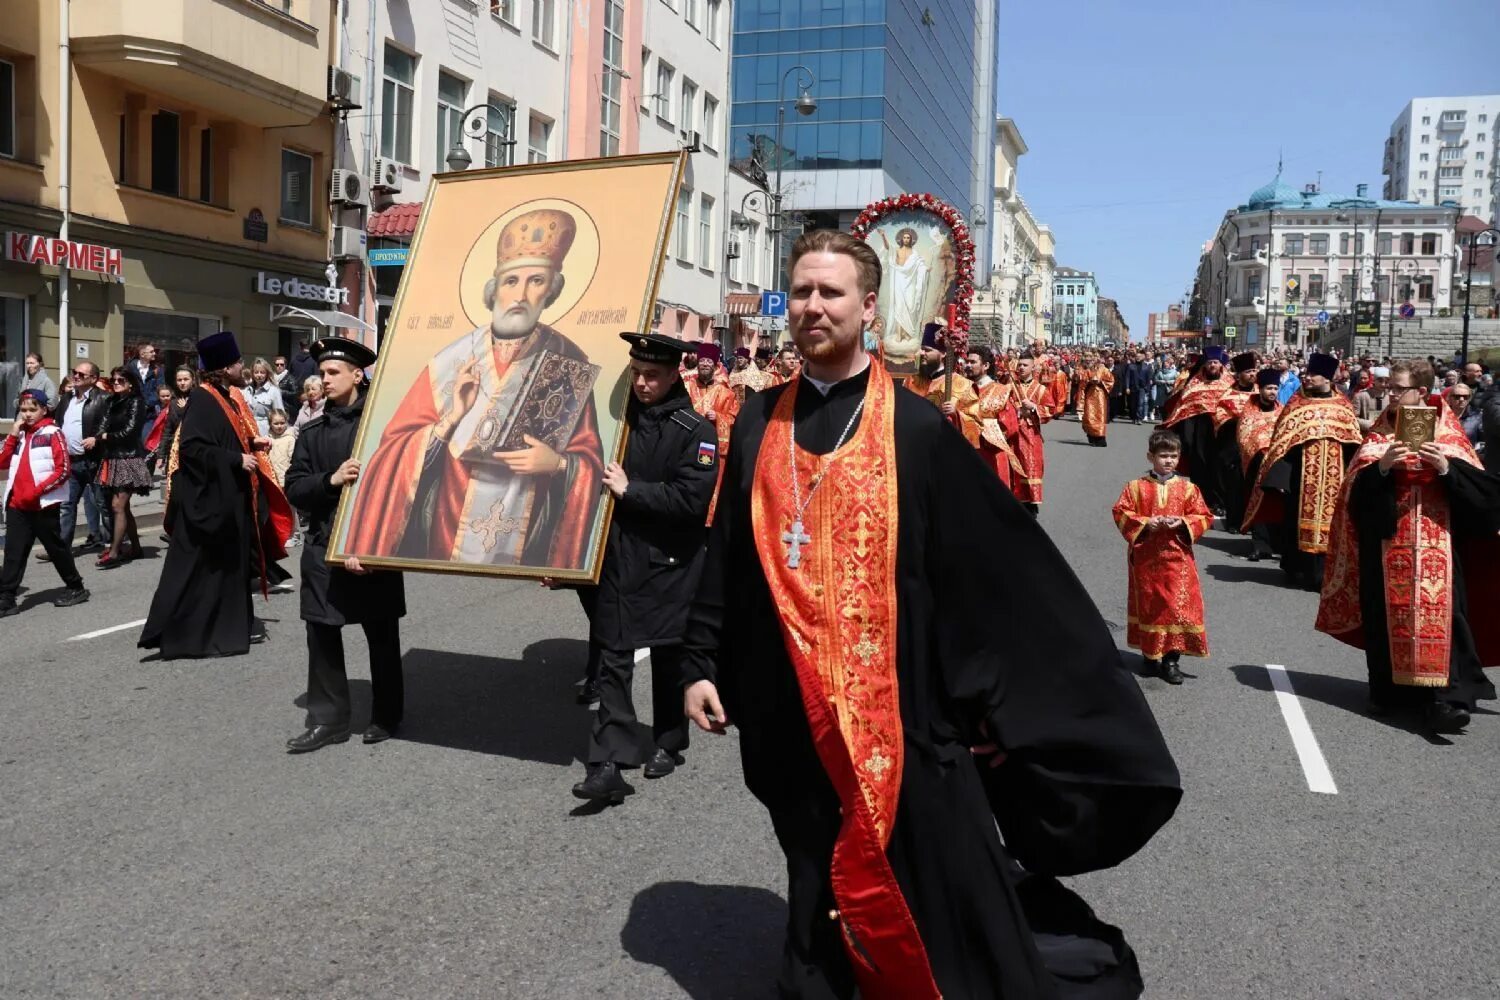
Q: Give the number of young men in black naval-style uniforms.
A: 2